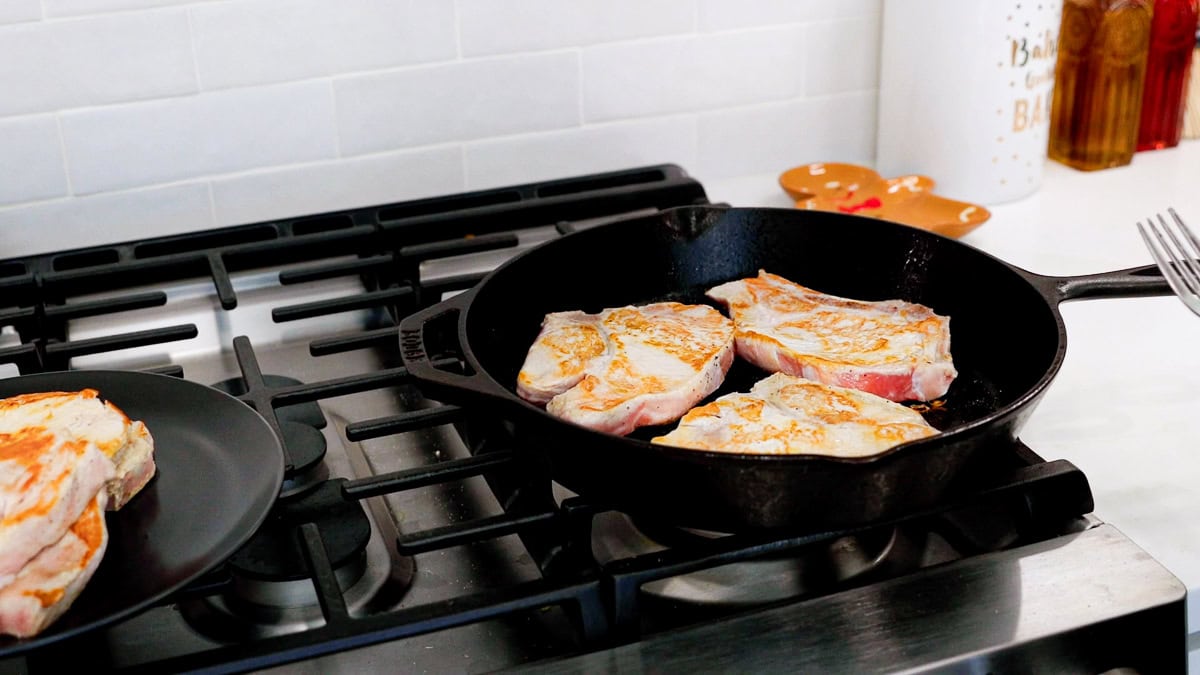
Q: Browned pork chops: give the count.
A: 5